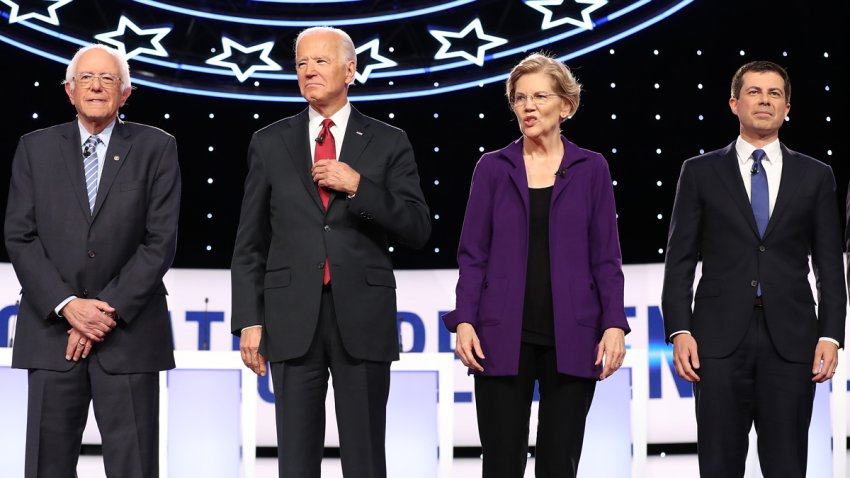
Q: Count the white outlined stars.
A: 6